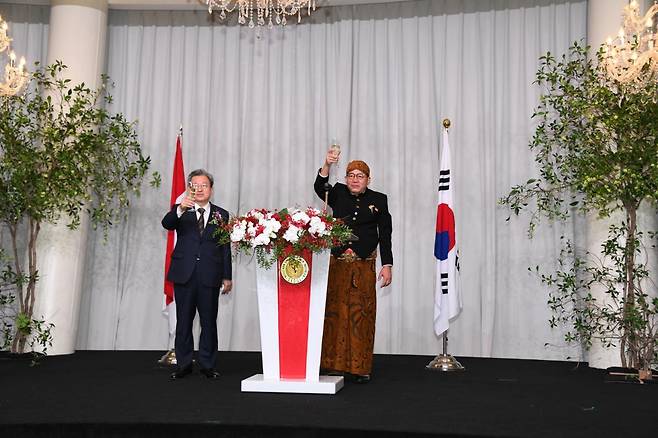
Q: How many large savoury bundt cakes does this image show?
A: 0